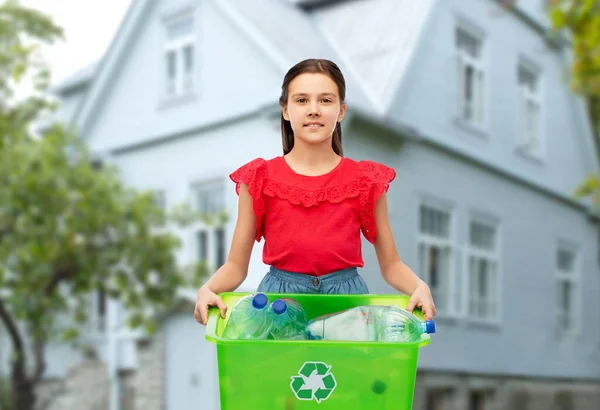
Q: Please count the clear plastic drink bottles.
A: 3